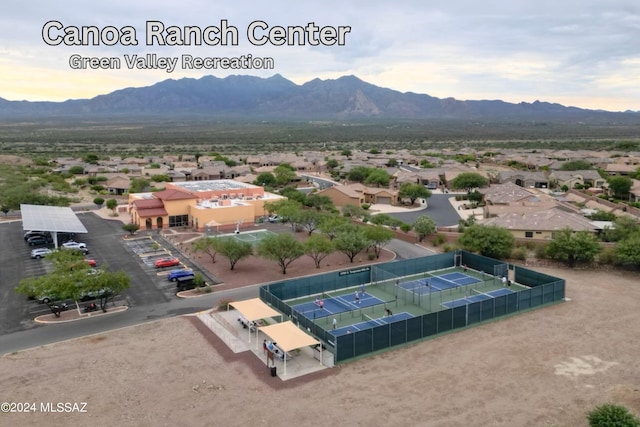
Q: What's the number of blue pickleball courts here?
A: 4